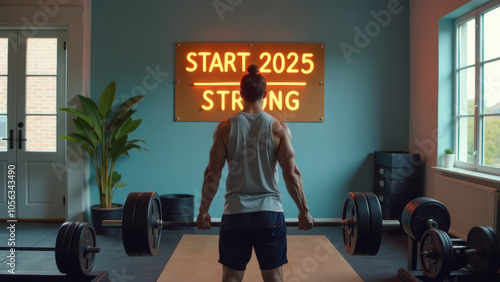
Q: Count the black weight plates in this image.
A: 15